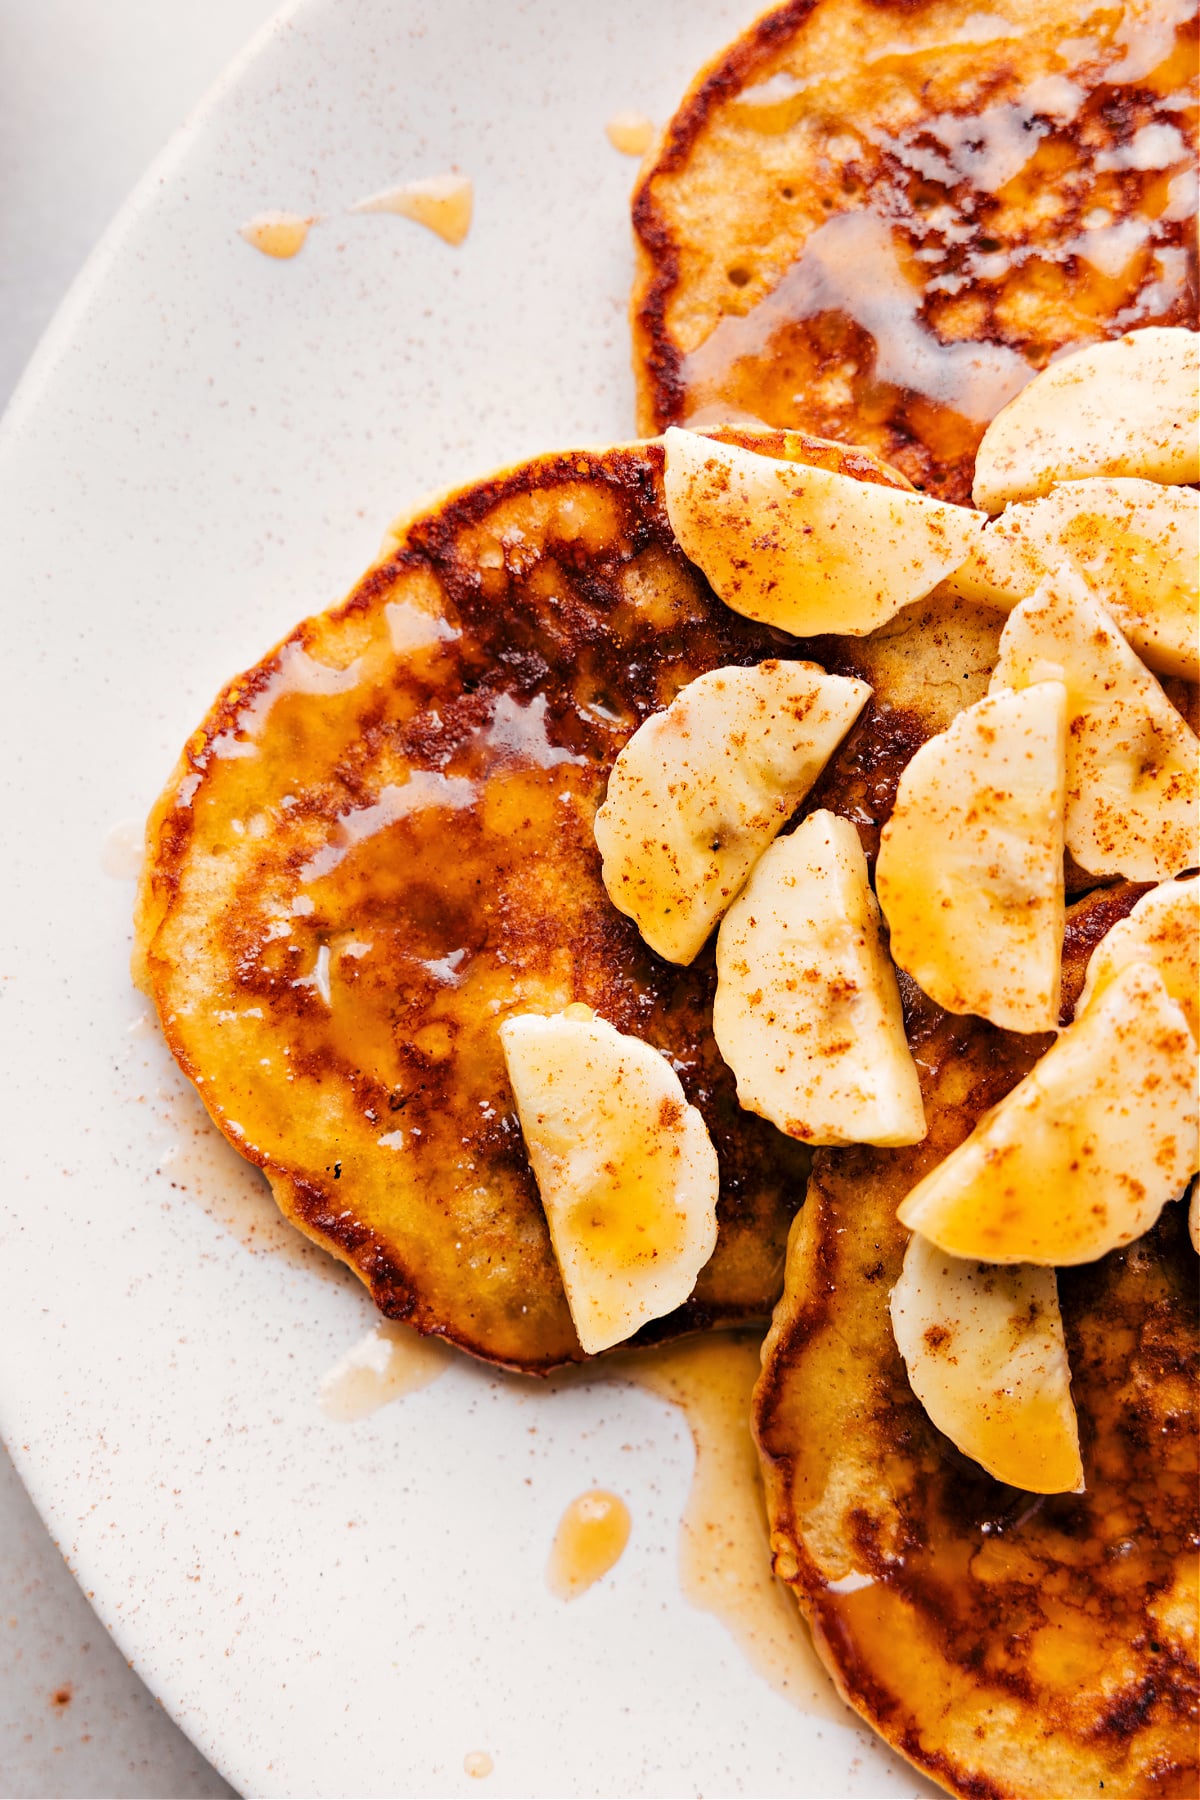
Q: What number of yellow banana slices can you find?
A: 11